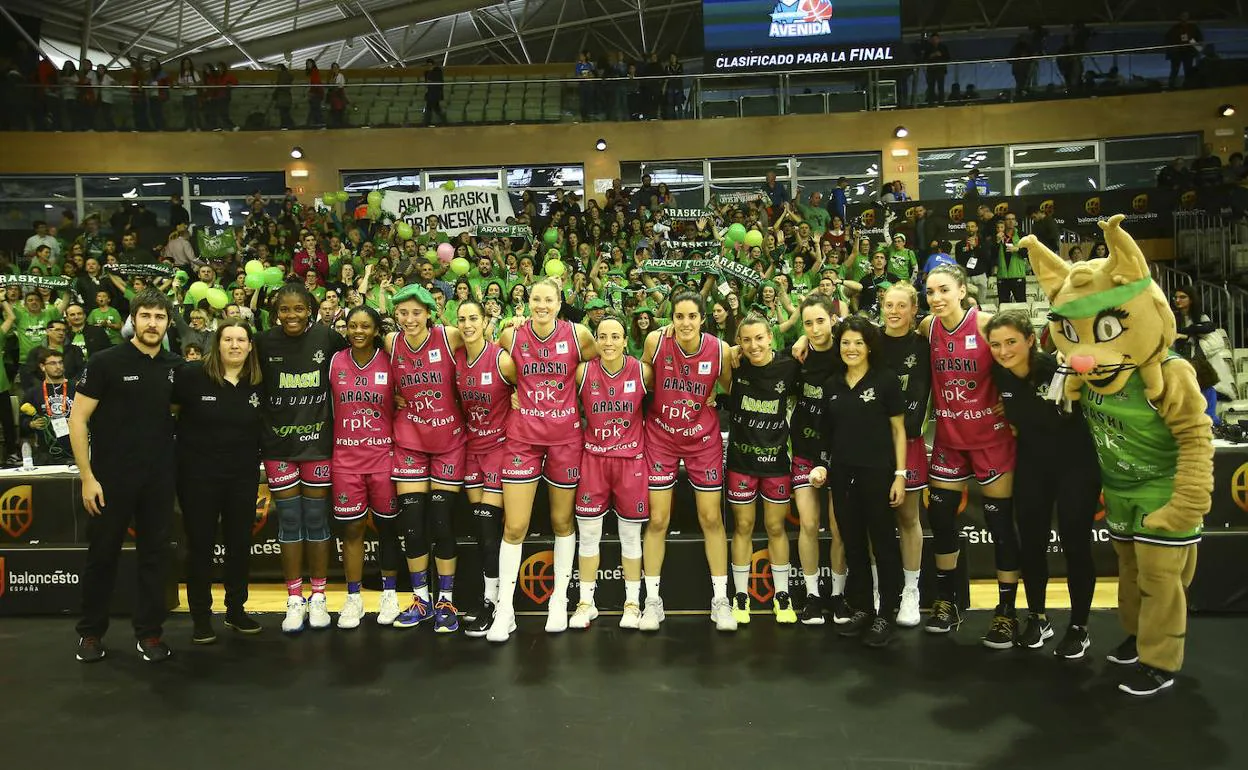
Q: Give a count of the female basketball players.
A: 11